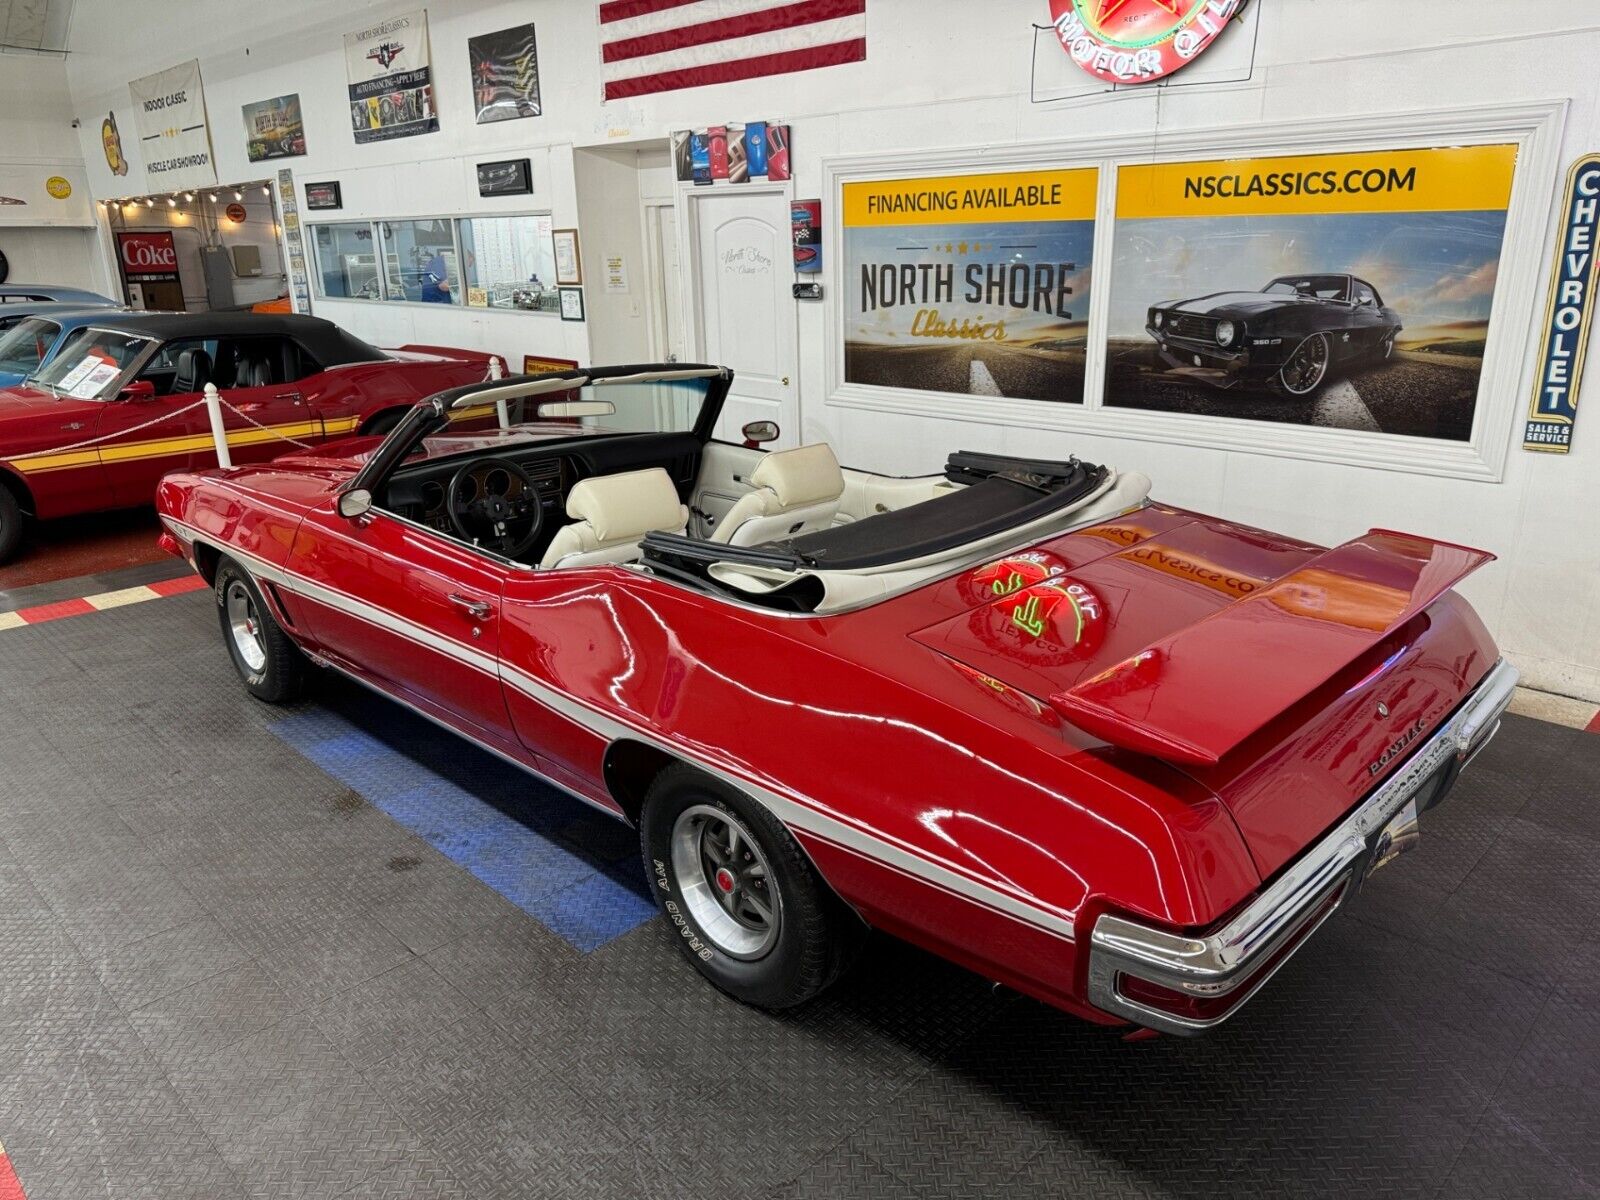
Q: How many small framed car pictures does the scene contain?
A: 2